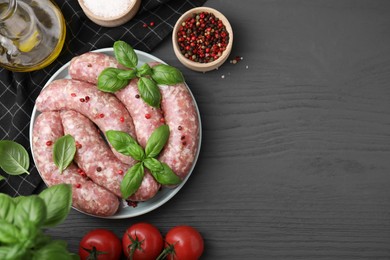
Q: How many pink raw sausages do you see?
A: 5